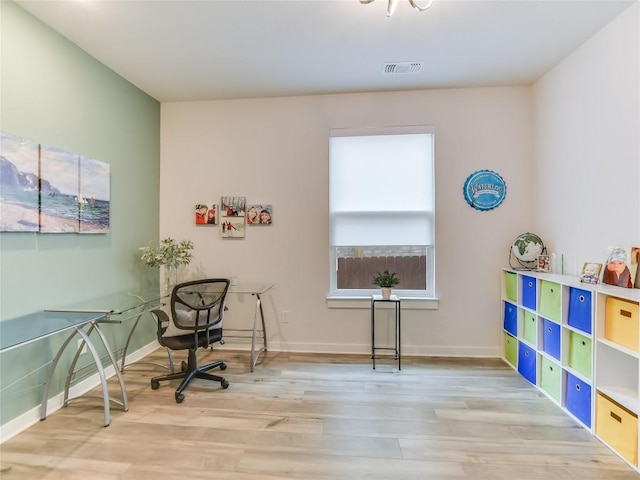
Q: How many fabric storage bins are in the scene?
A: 14